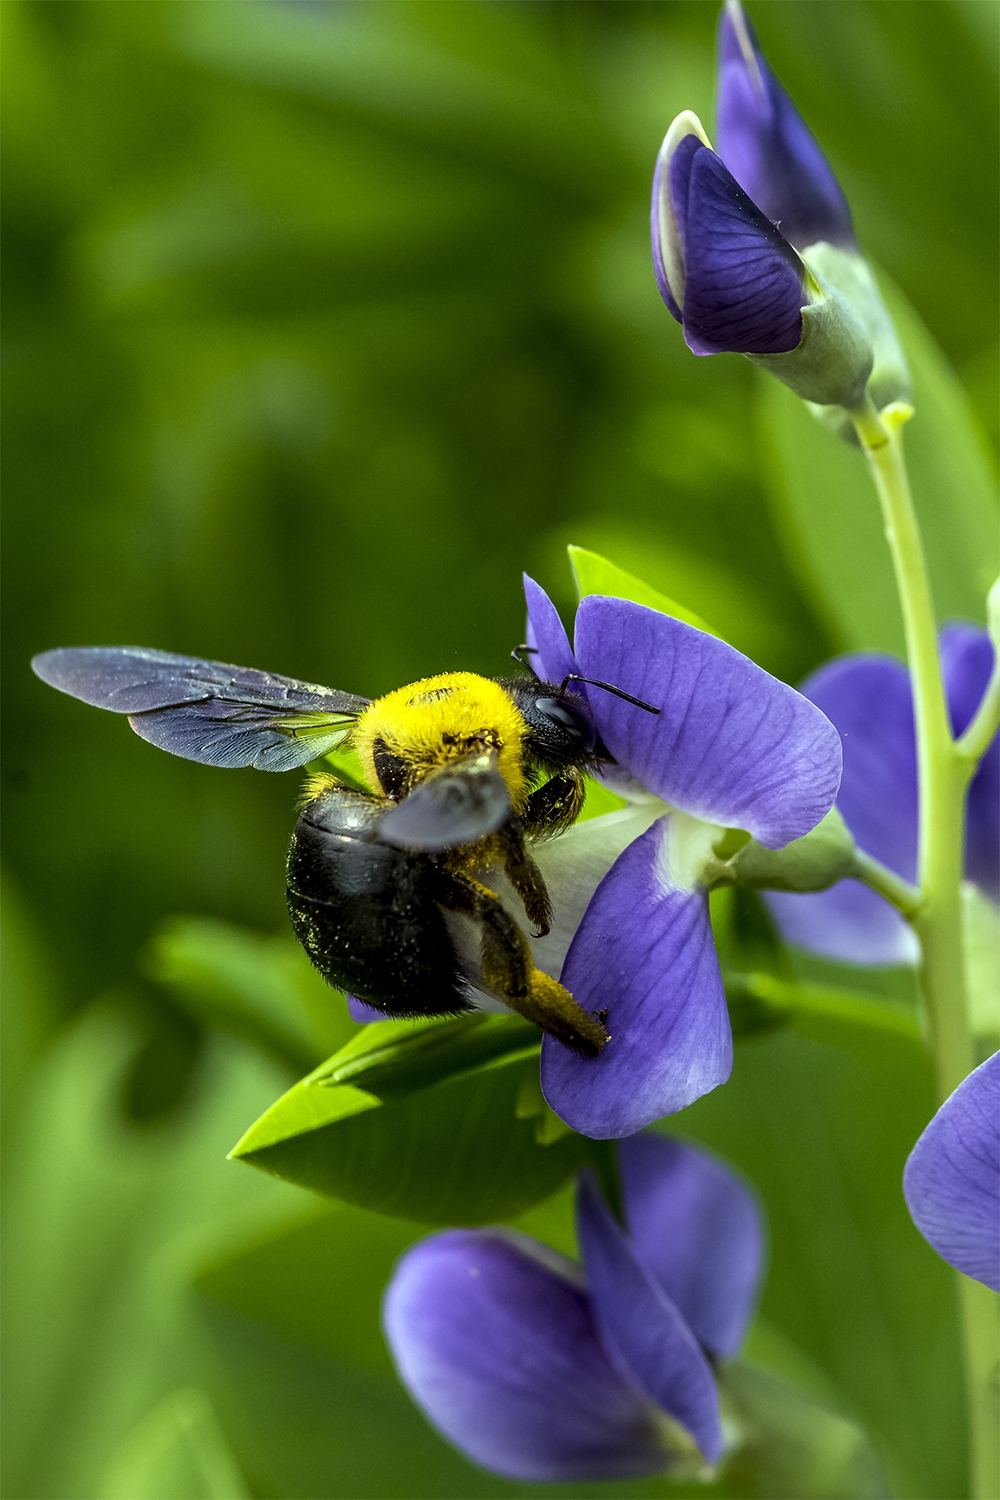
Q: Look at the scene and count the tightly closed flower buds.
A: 2